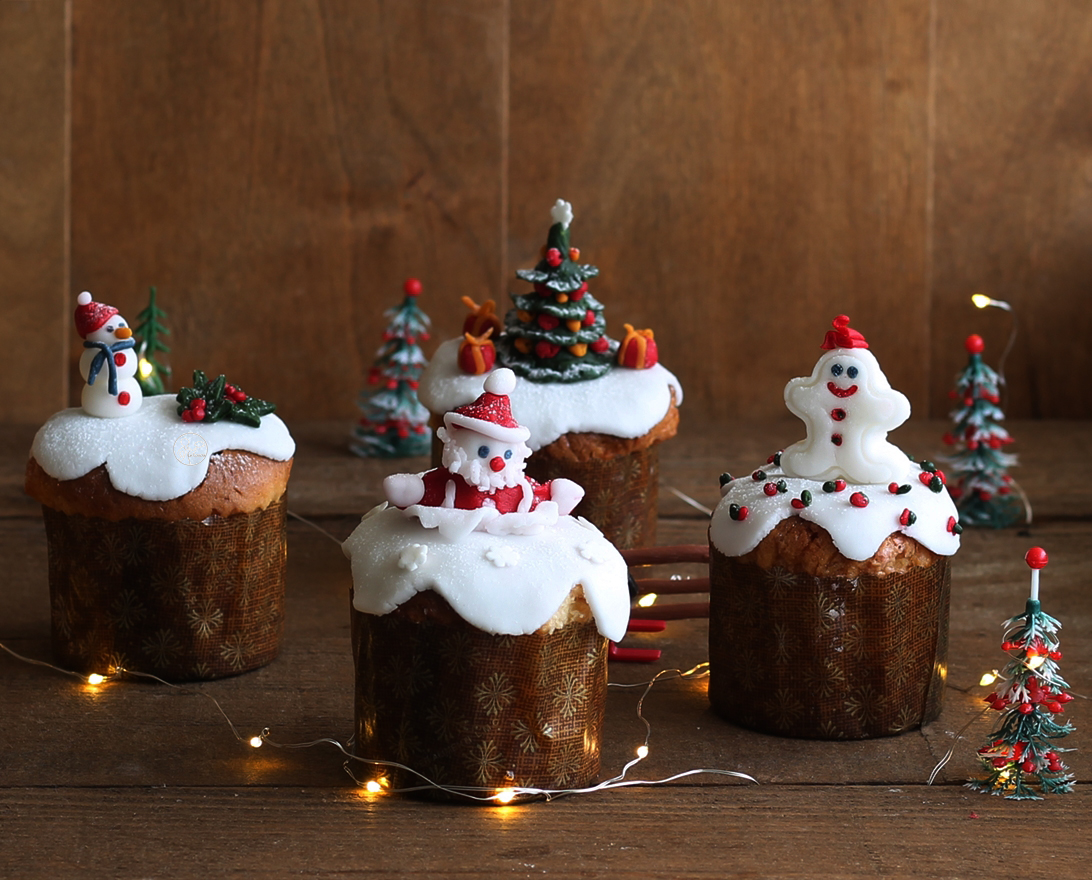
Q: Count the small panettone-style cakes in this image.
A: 4